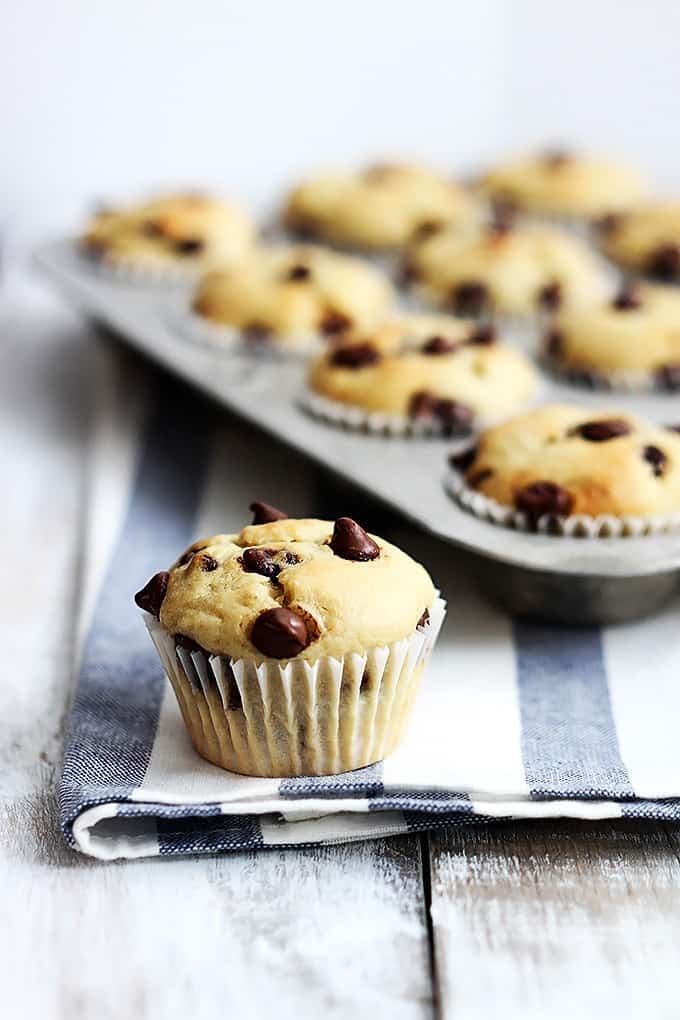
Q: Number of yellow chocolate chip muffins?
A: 10